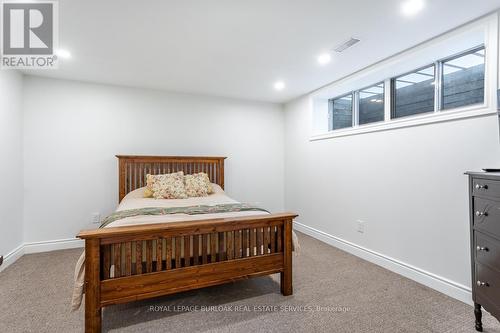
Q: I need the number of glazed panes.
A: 4